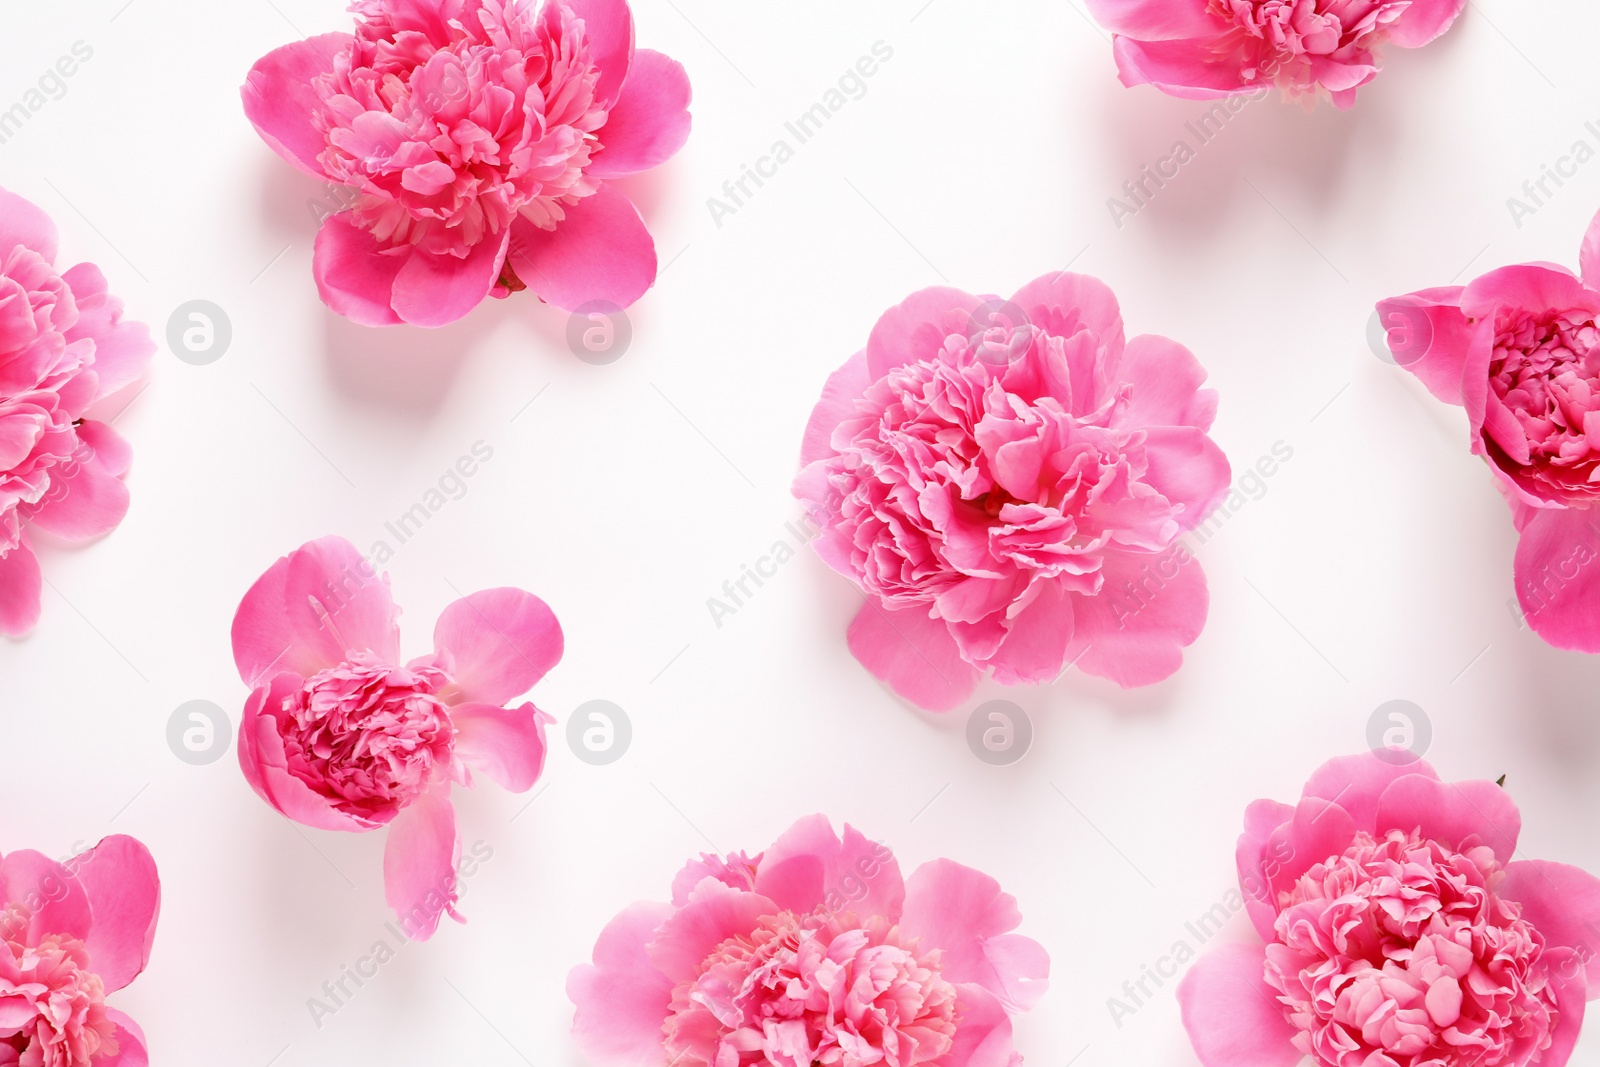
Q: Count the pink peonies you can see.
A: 9